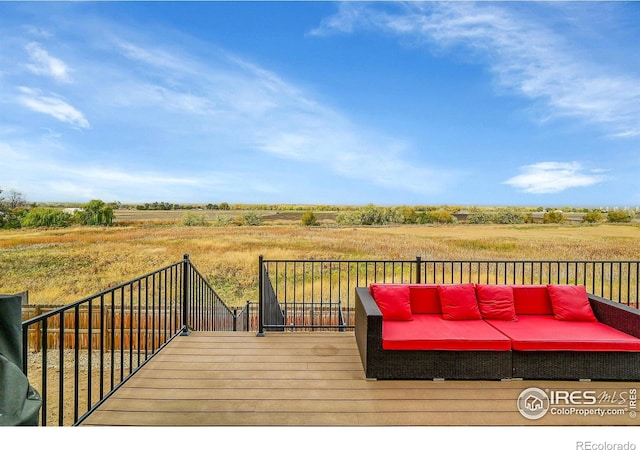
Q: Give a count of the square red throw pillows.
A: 4